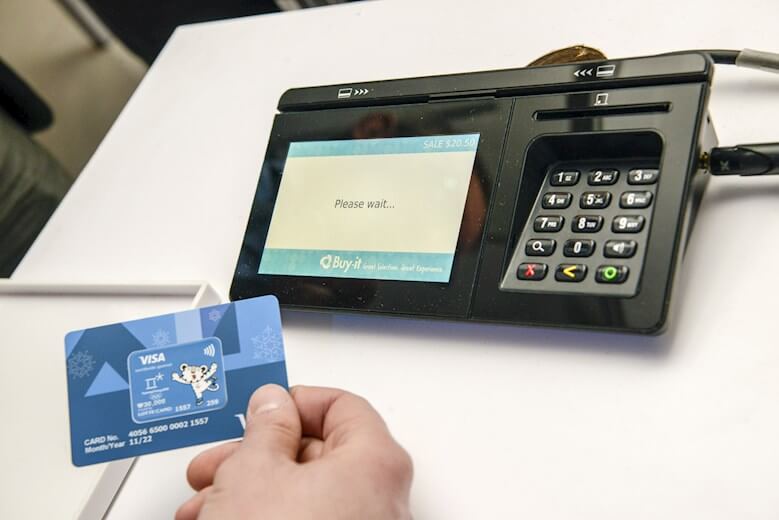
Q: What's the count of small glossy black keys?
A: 15